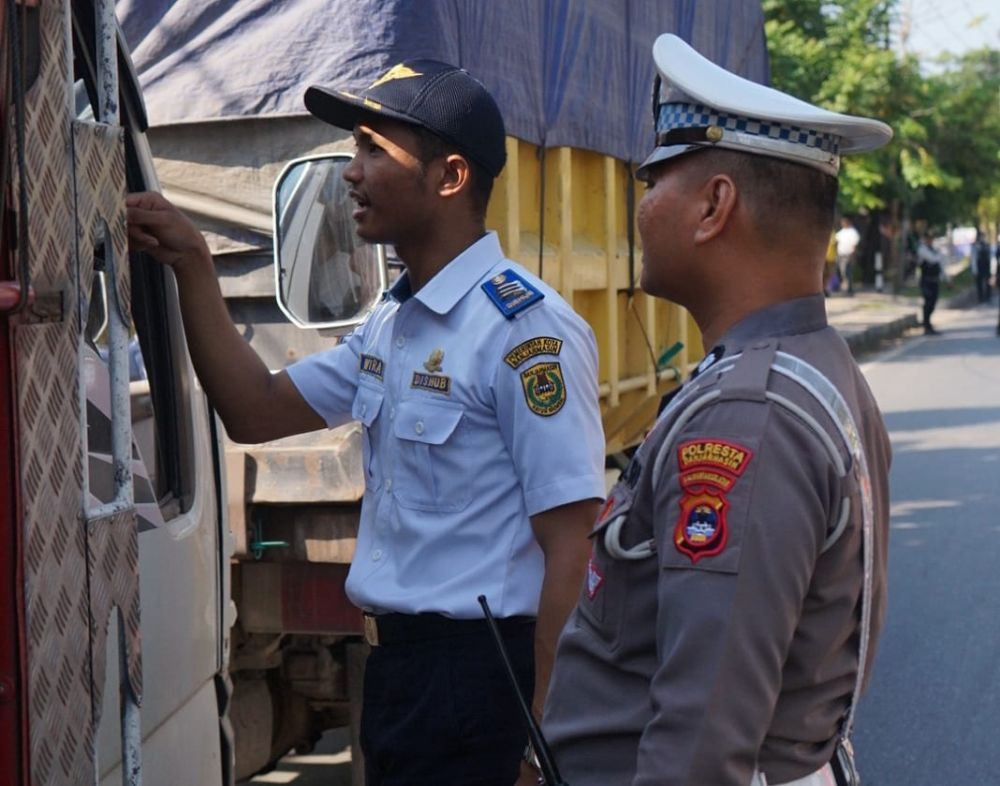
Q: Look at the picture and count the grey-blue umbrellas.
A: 0